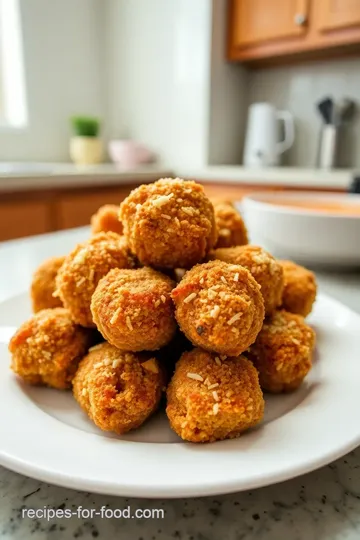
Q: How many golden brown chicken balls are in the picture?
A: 13